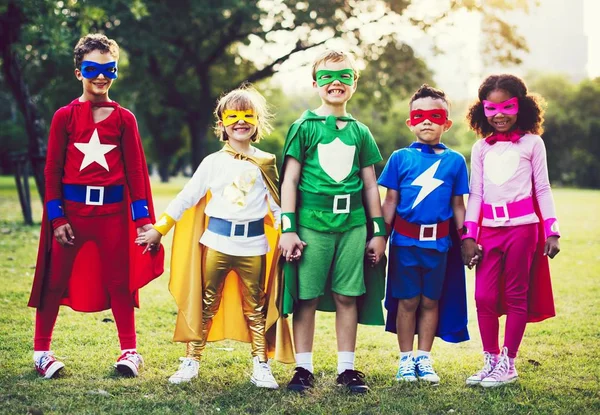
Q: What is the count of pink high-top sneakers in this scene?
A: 2